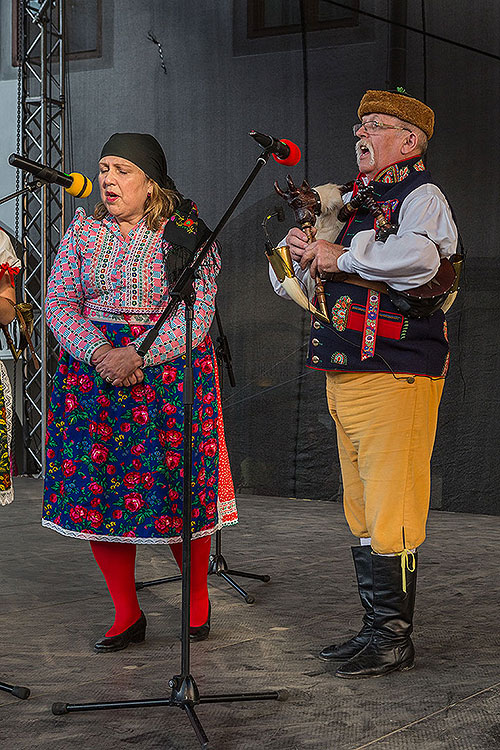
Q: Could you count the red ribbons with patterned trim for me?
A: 1